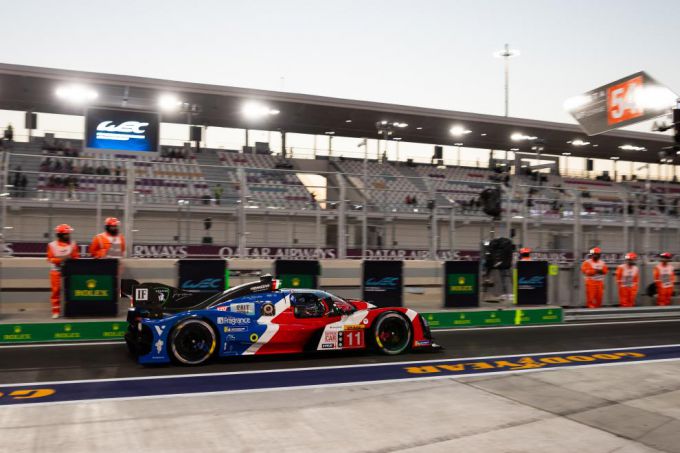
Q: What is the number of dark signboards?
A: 6